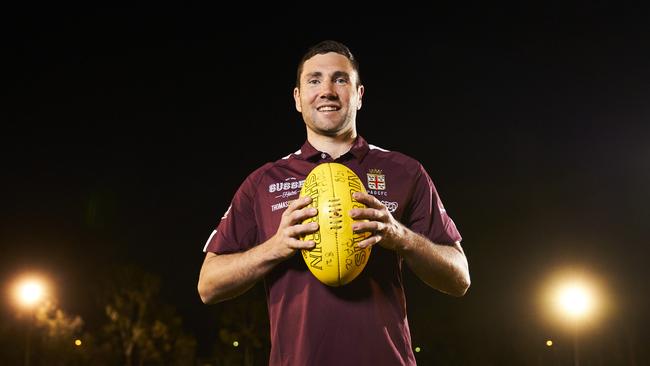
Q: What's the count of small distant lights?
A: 4